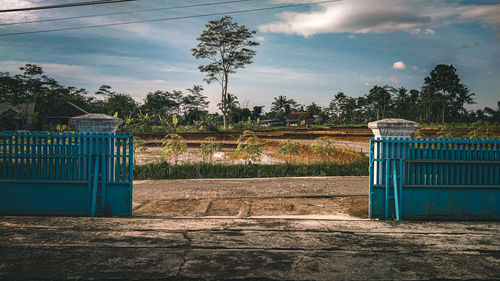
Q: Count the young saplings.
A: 6